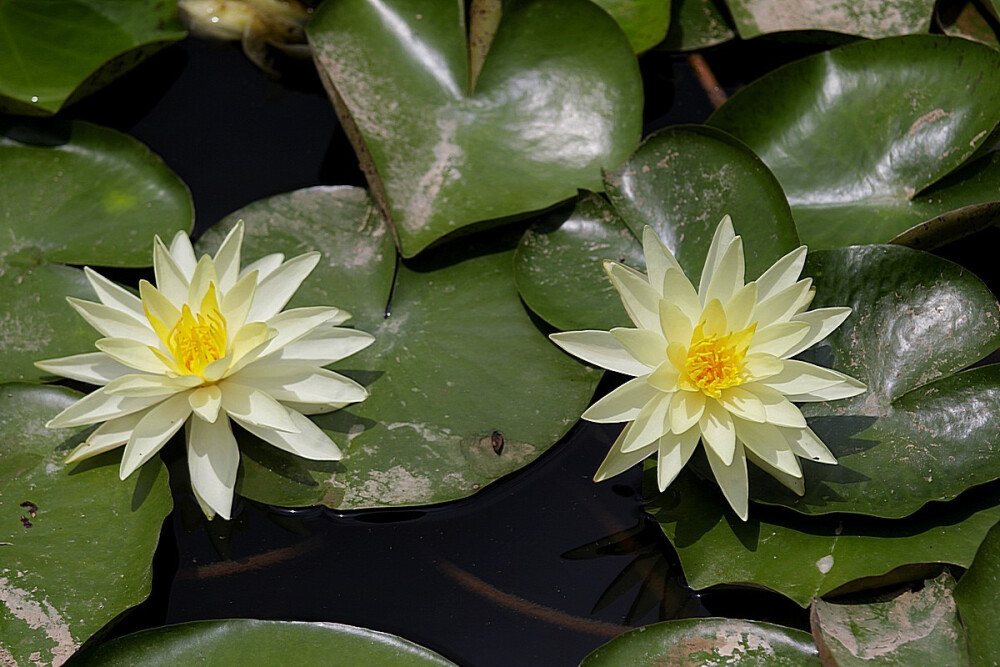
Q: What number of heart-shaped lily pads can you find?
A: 1